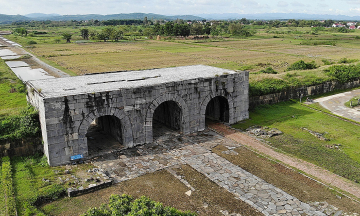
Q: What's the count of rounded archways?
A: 3